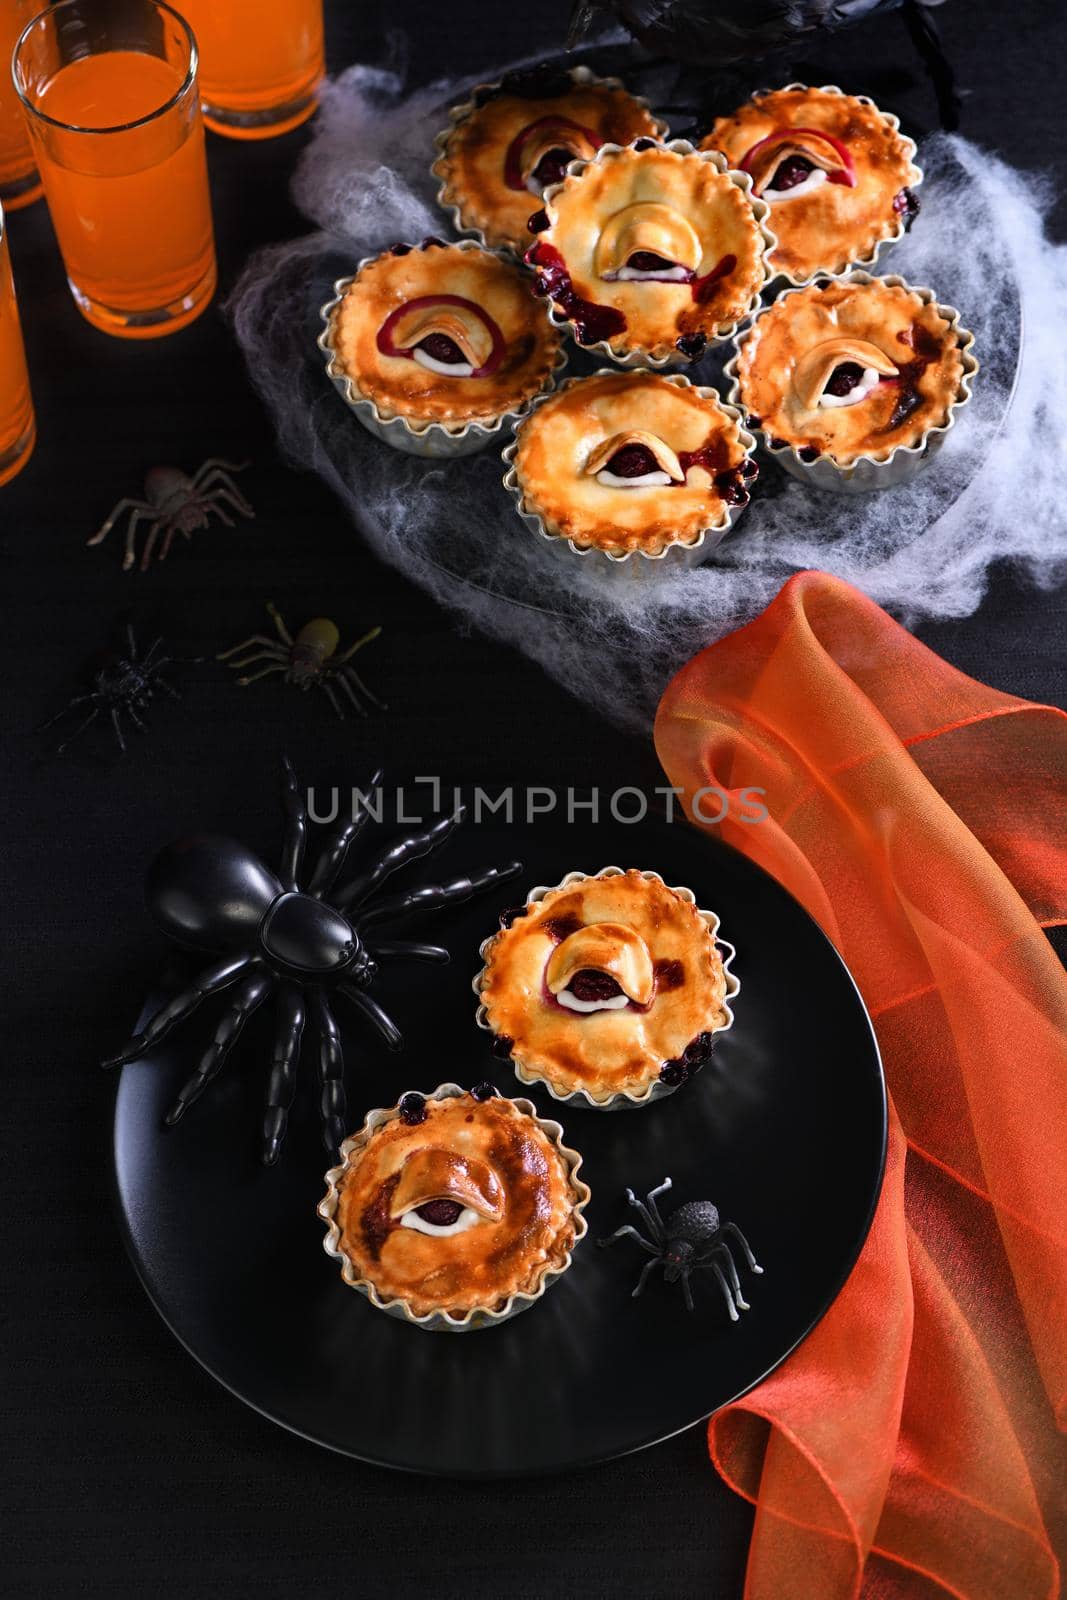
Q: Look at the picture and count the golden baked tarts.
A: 8